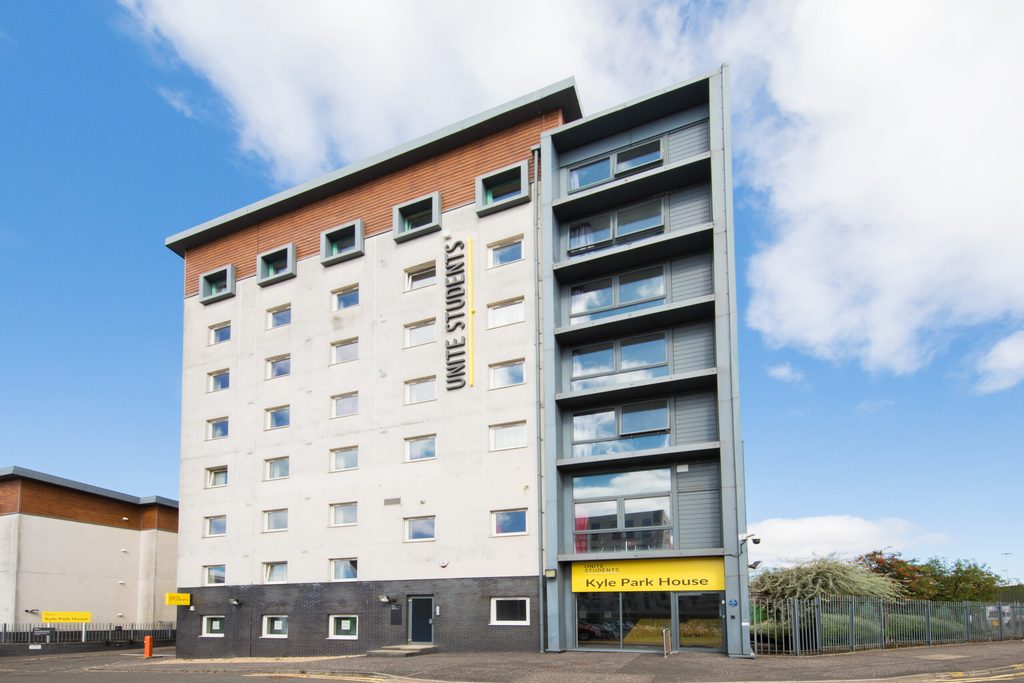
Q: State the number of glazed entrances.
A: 1